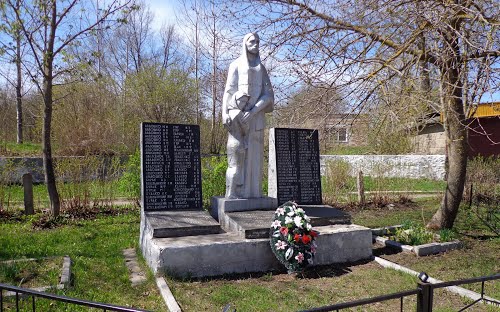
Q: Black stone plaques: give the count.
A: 2